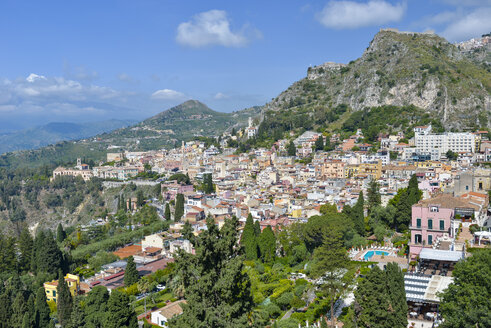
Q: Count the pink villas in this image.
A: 1